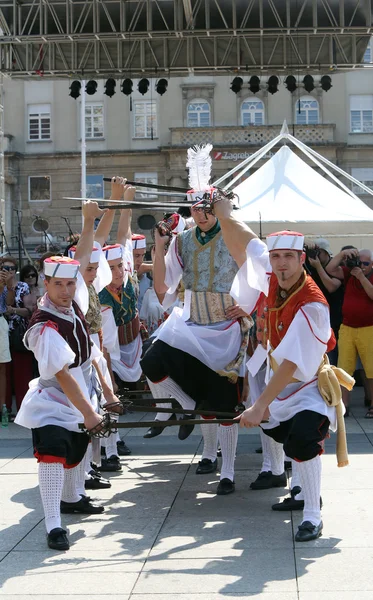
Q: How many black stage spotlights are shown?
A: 12